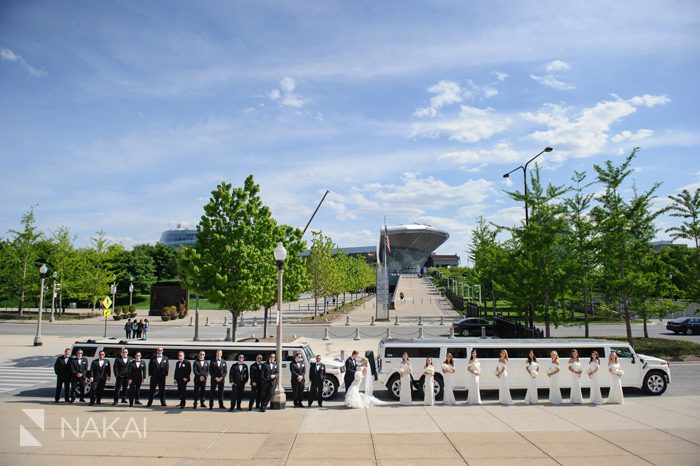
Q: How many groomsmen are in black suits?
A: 14